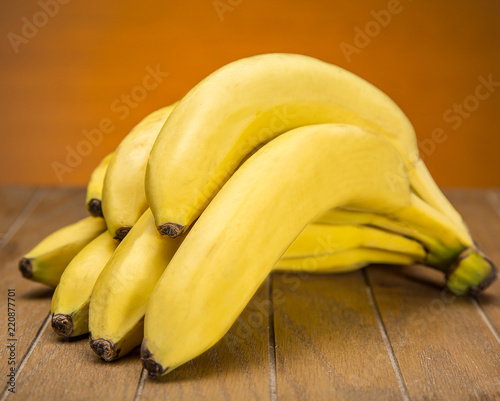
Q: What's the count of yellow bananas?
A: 7